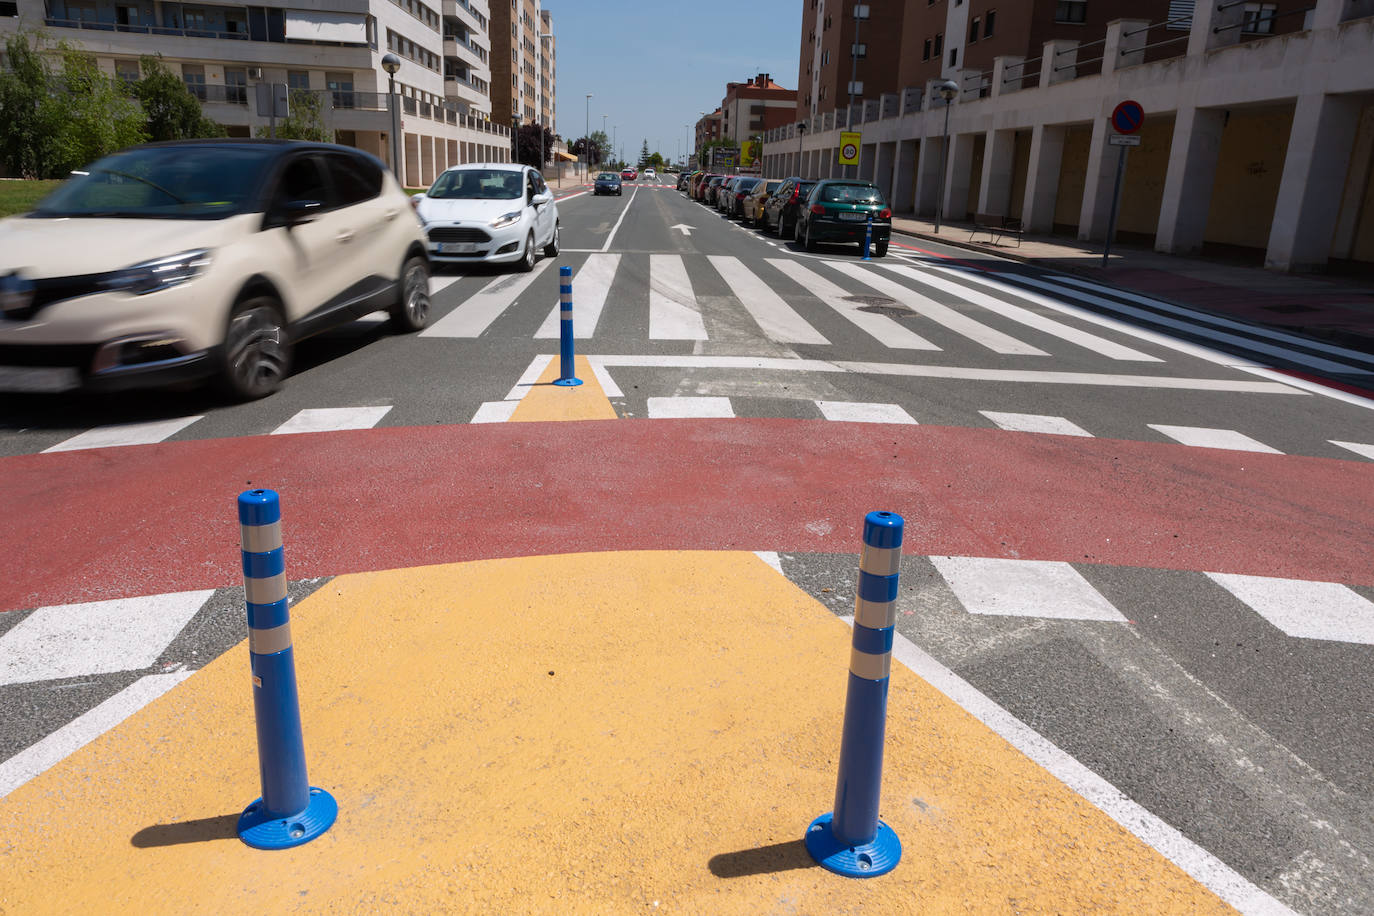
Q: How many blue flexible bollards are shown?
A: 4